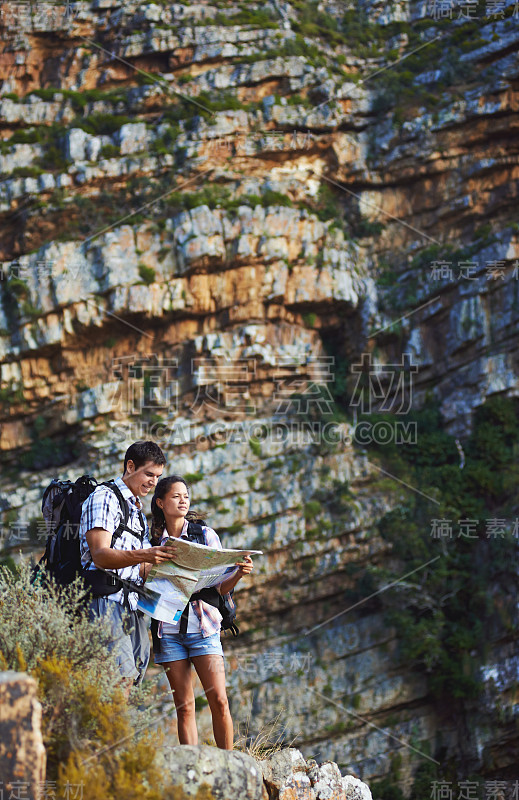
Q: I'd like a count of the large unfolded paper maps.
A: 1